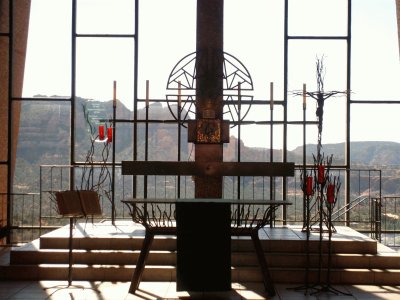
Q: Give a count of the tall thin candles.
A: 6